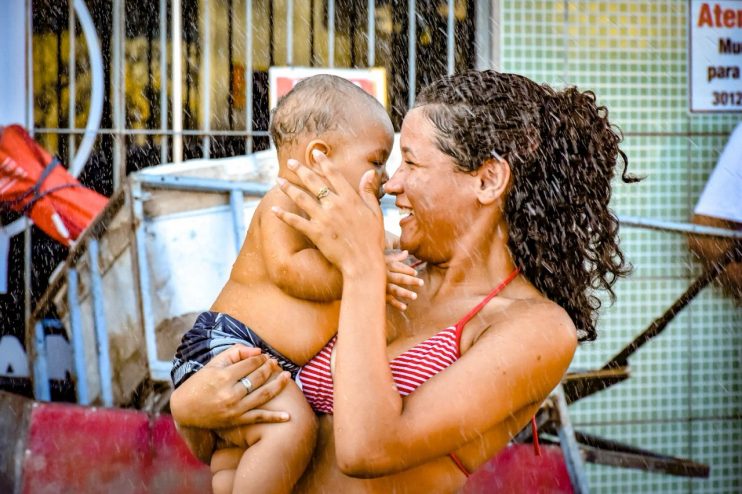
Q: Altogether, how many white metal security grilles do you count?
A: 1